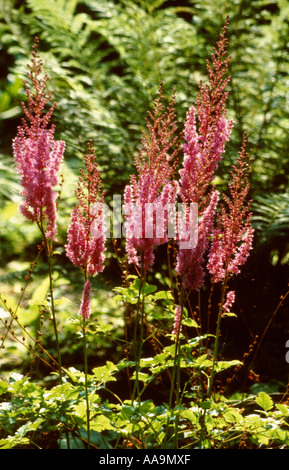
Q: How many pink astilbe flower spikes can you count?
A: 5